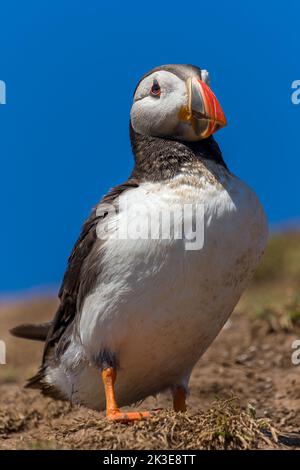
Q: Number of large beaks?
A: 1